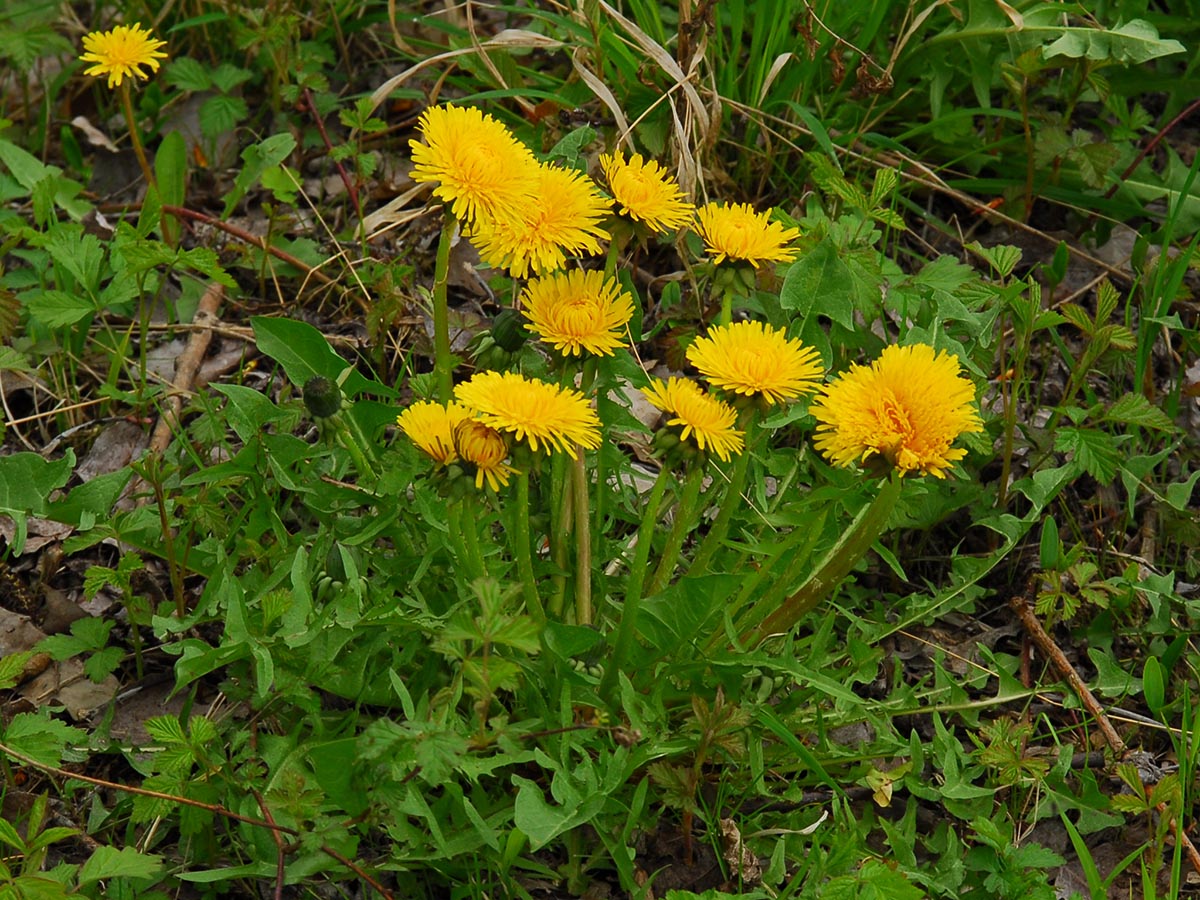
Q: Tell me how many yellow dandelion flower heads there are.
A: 12